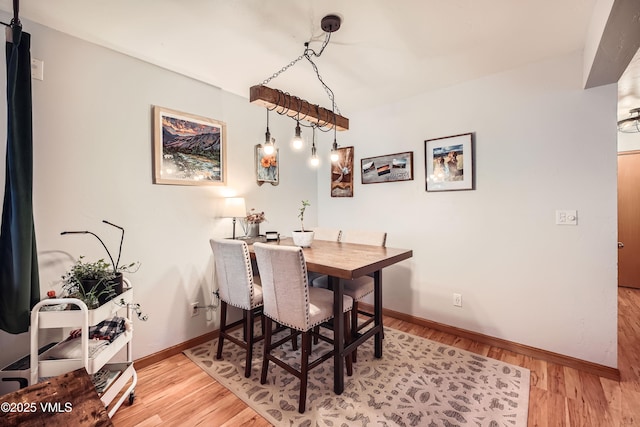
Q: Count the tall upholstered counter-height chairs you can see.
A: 4